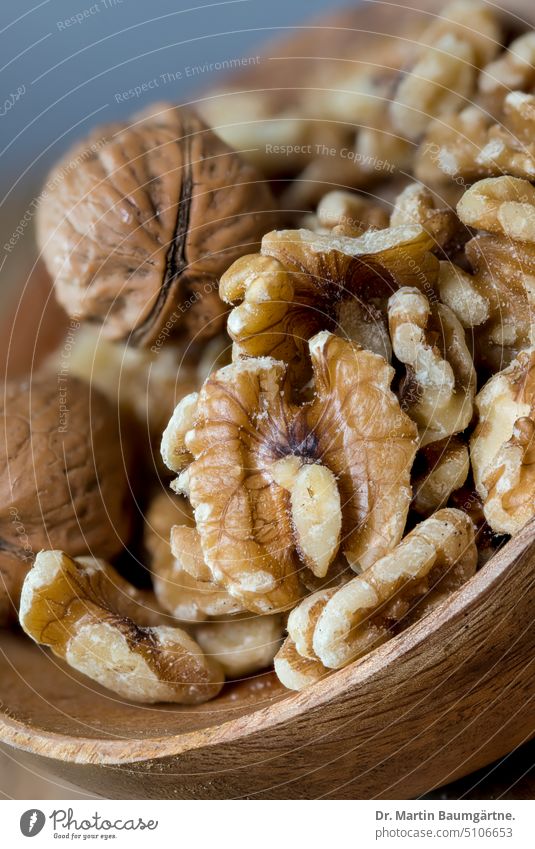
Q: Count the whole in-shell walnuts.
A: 2